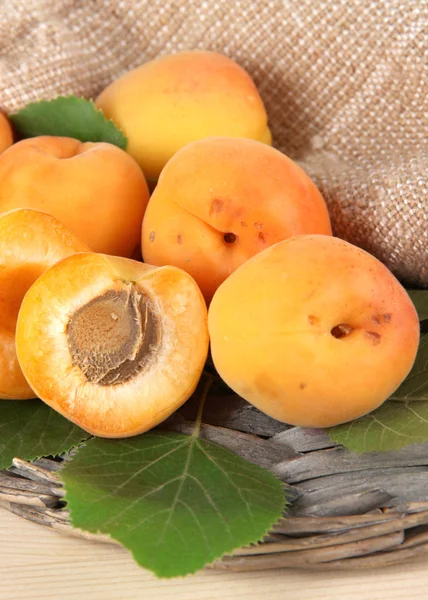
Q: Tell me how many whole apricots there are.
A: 4